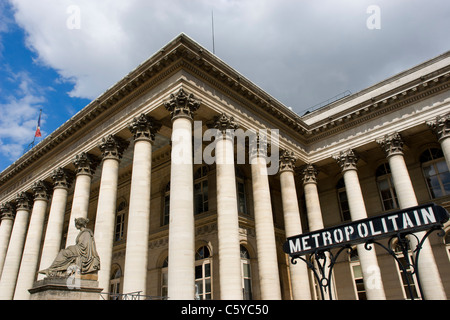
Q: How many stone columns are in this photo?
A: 15